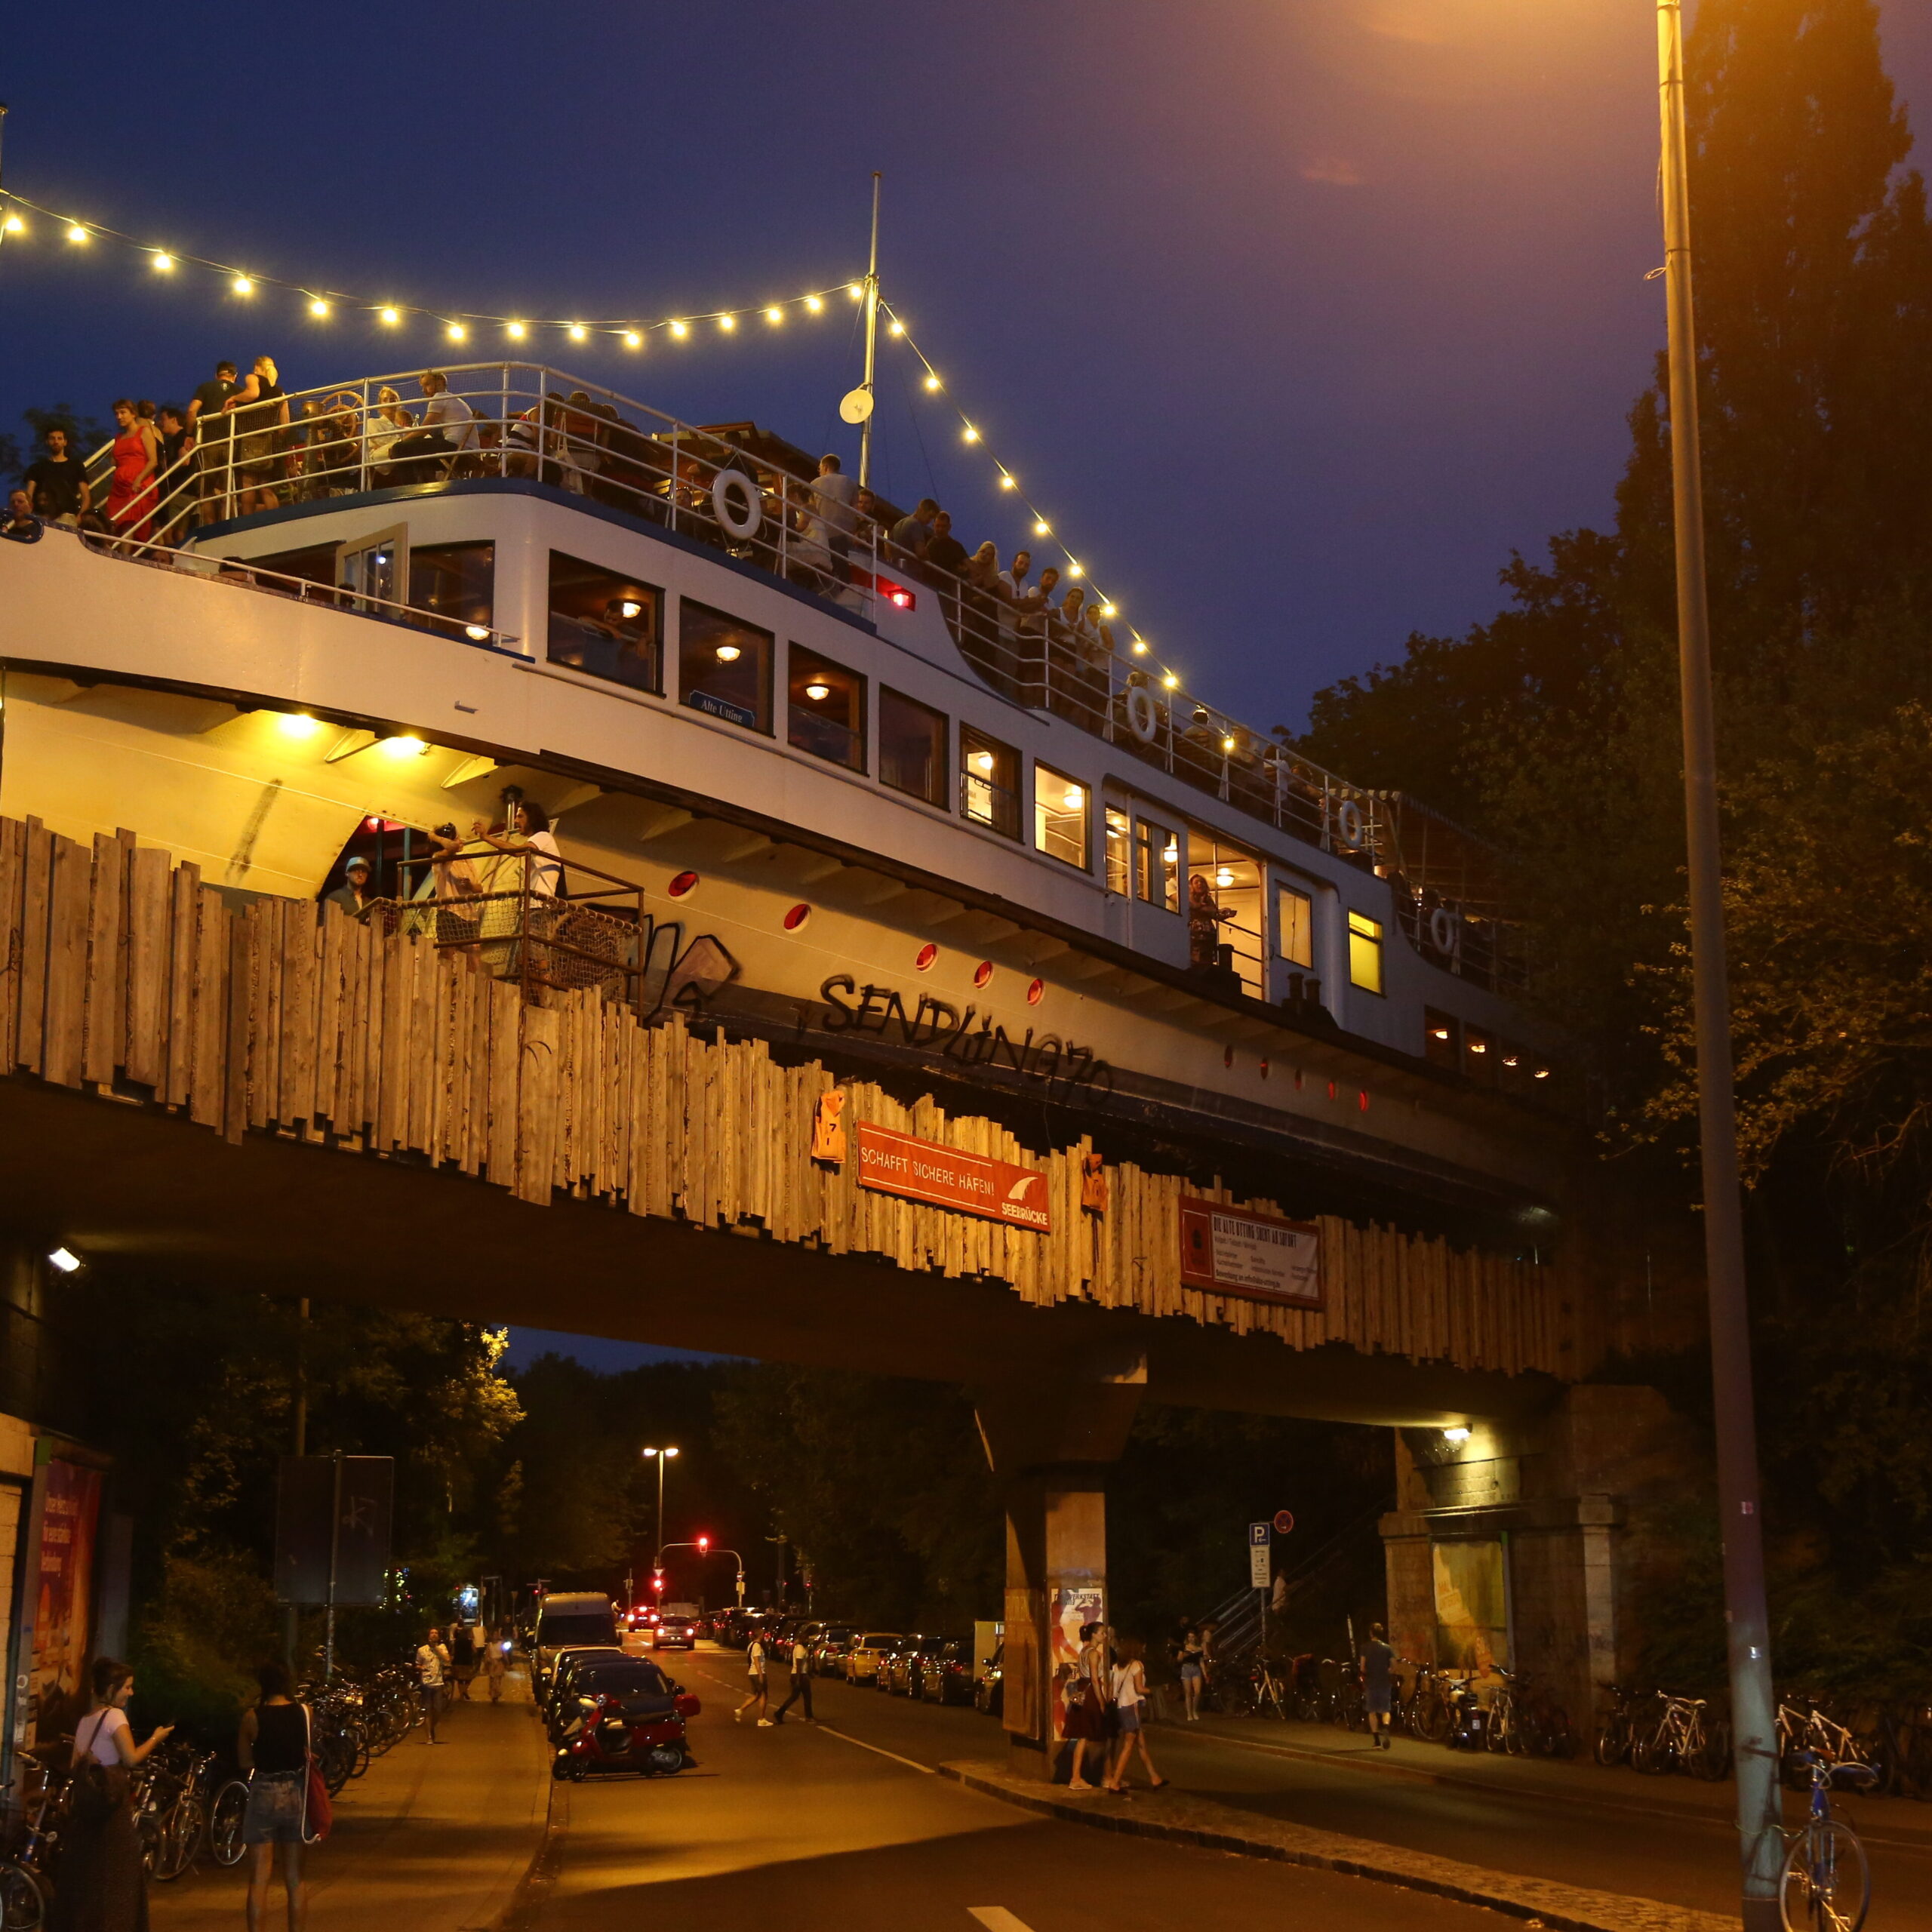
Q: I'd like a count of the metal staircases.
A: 2